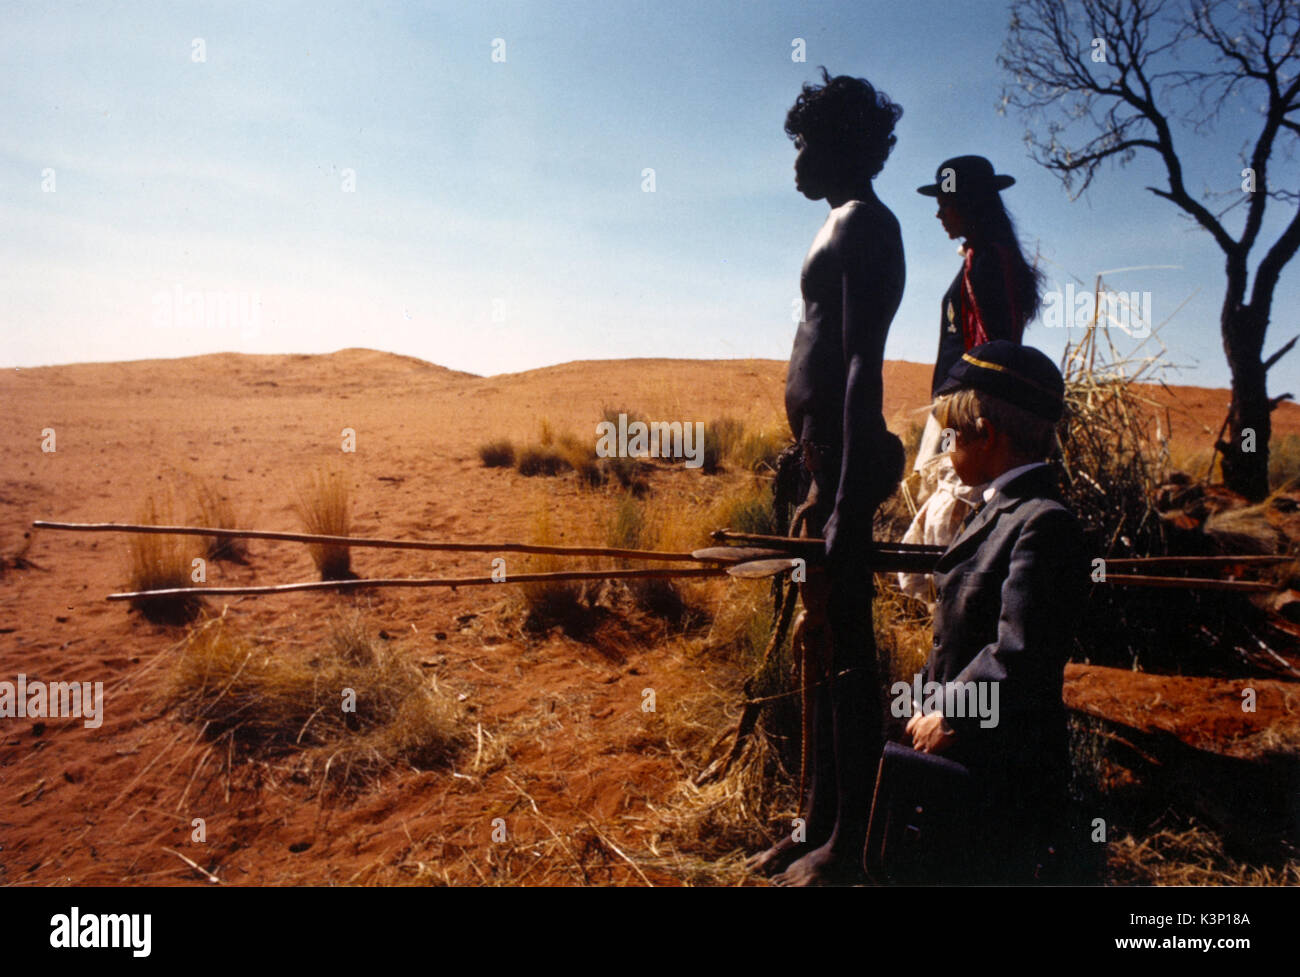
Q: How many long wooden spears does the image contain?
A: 2